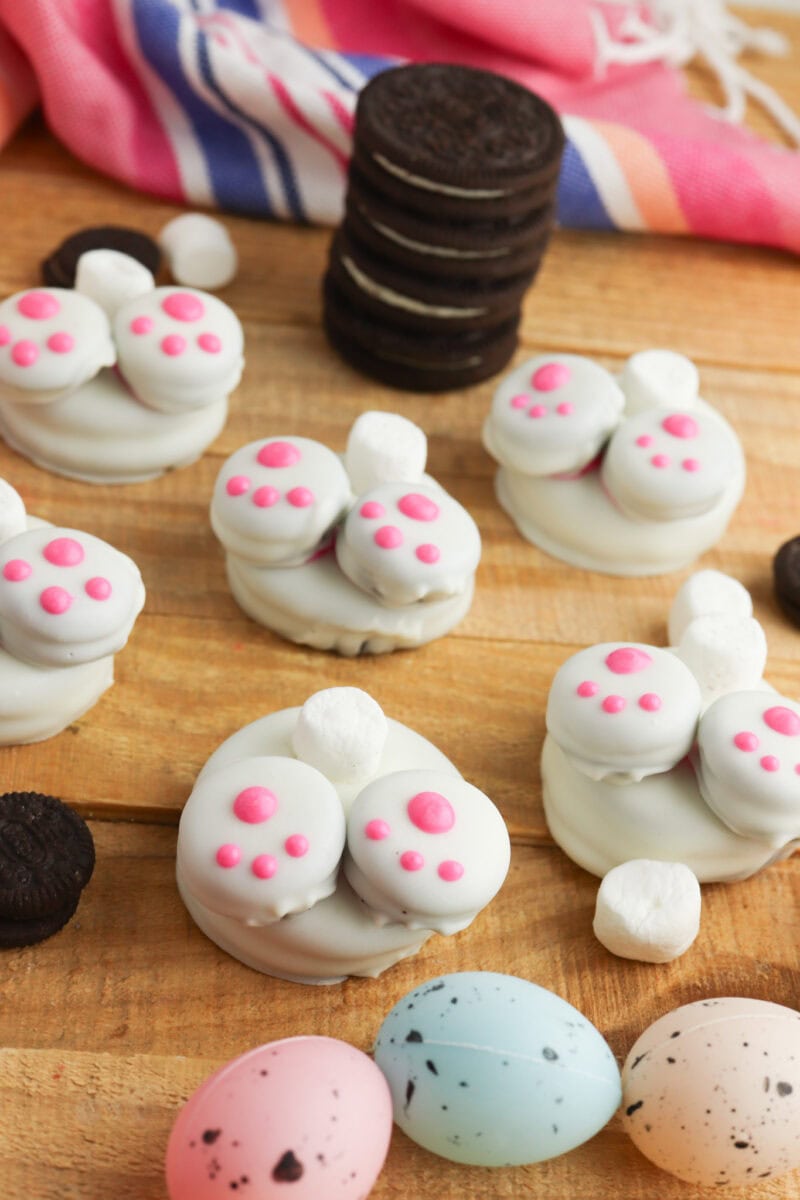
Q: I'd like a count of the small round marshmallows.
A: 9